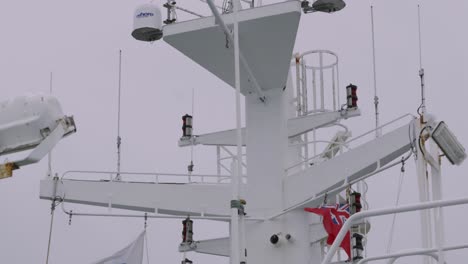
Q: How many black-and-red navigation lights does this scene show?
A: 4